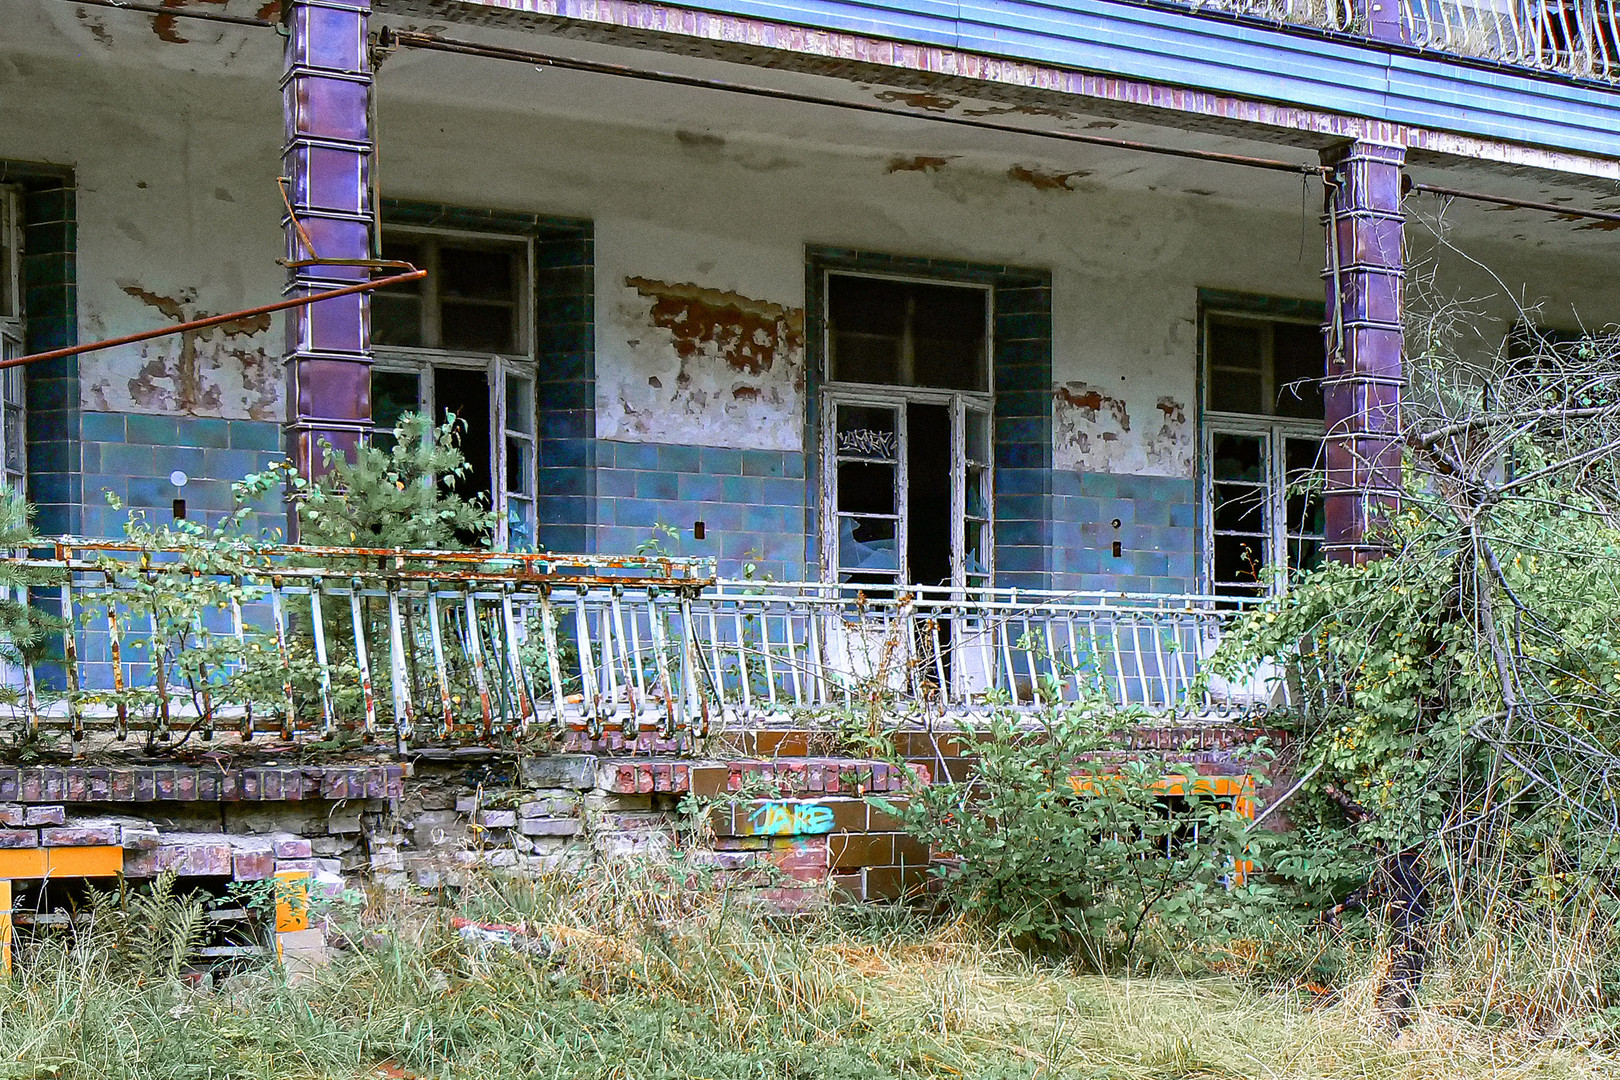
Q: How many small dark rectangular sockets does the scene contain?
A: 3